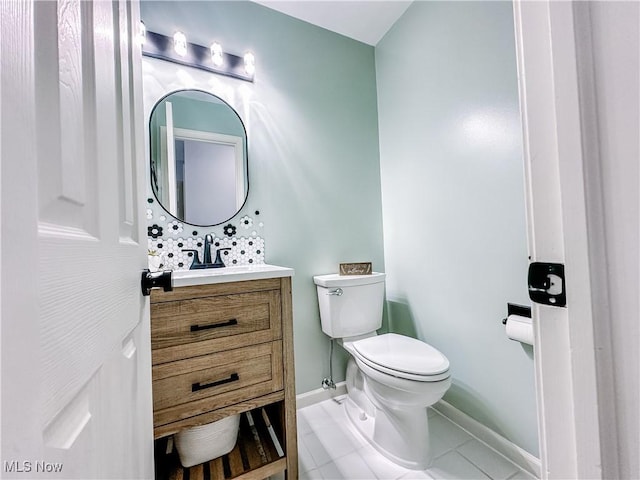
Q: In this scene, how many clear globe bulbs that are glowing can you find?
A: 4